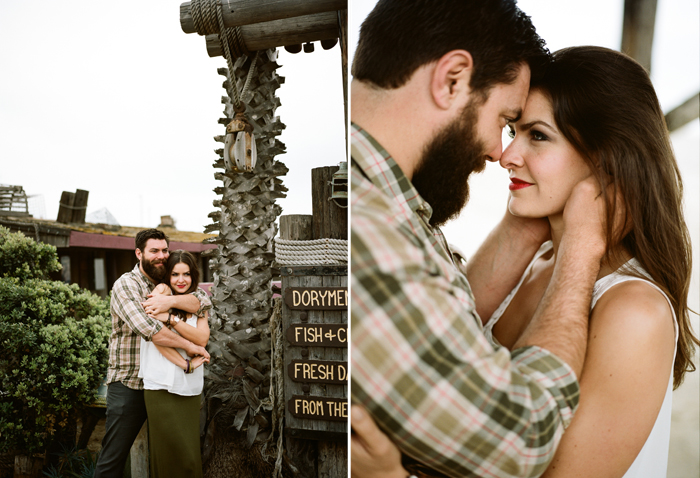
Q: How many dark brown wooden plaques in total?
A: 4